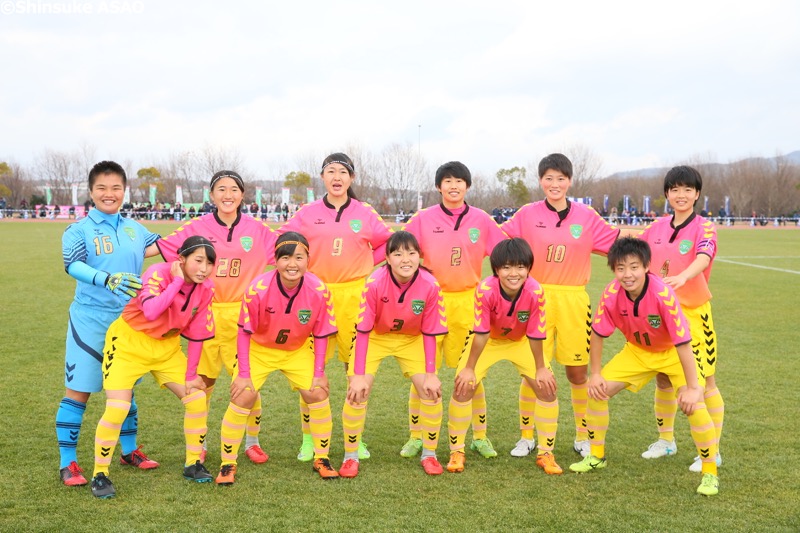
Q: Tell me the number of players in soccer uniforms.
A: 11